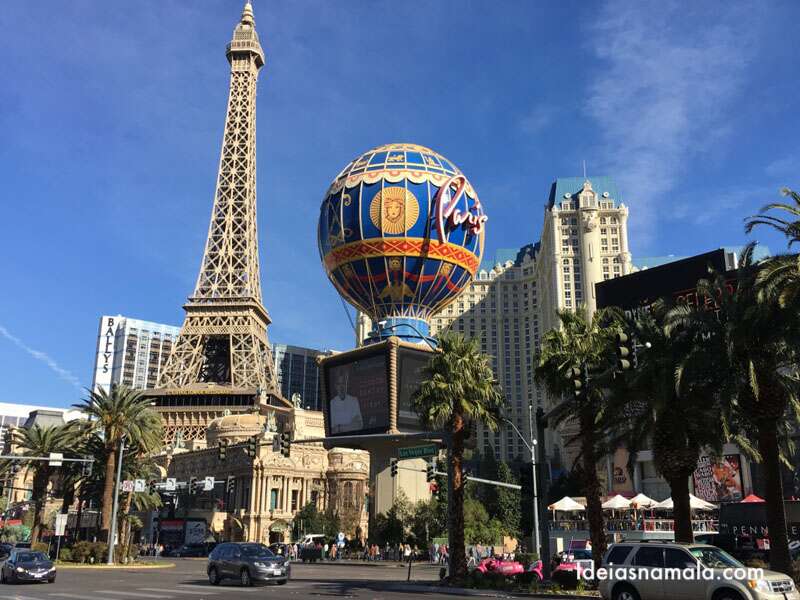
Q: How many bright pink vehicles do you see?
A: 2